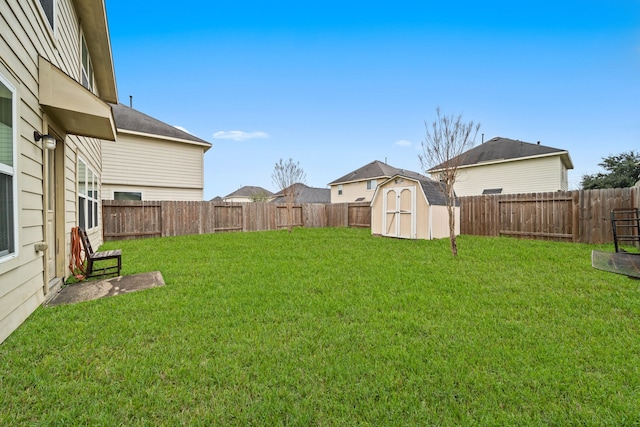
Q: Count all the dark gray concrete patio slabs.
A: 1